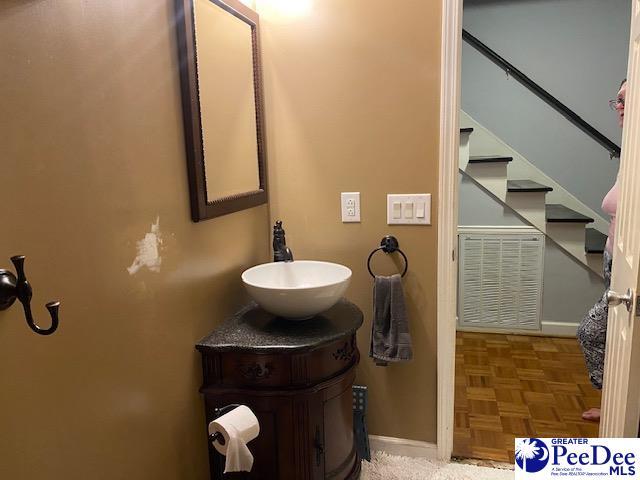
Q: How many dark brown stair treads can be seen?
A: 5